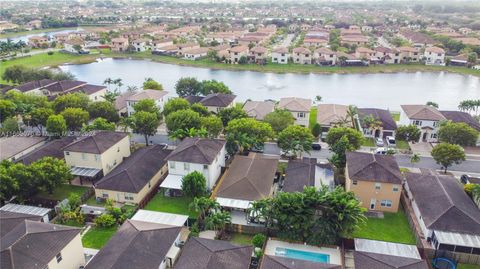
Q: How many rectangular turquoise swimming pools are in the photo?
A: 1